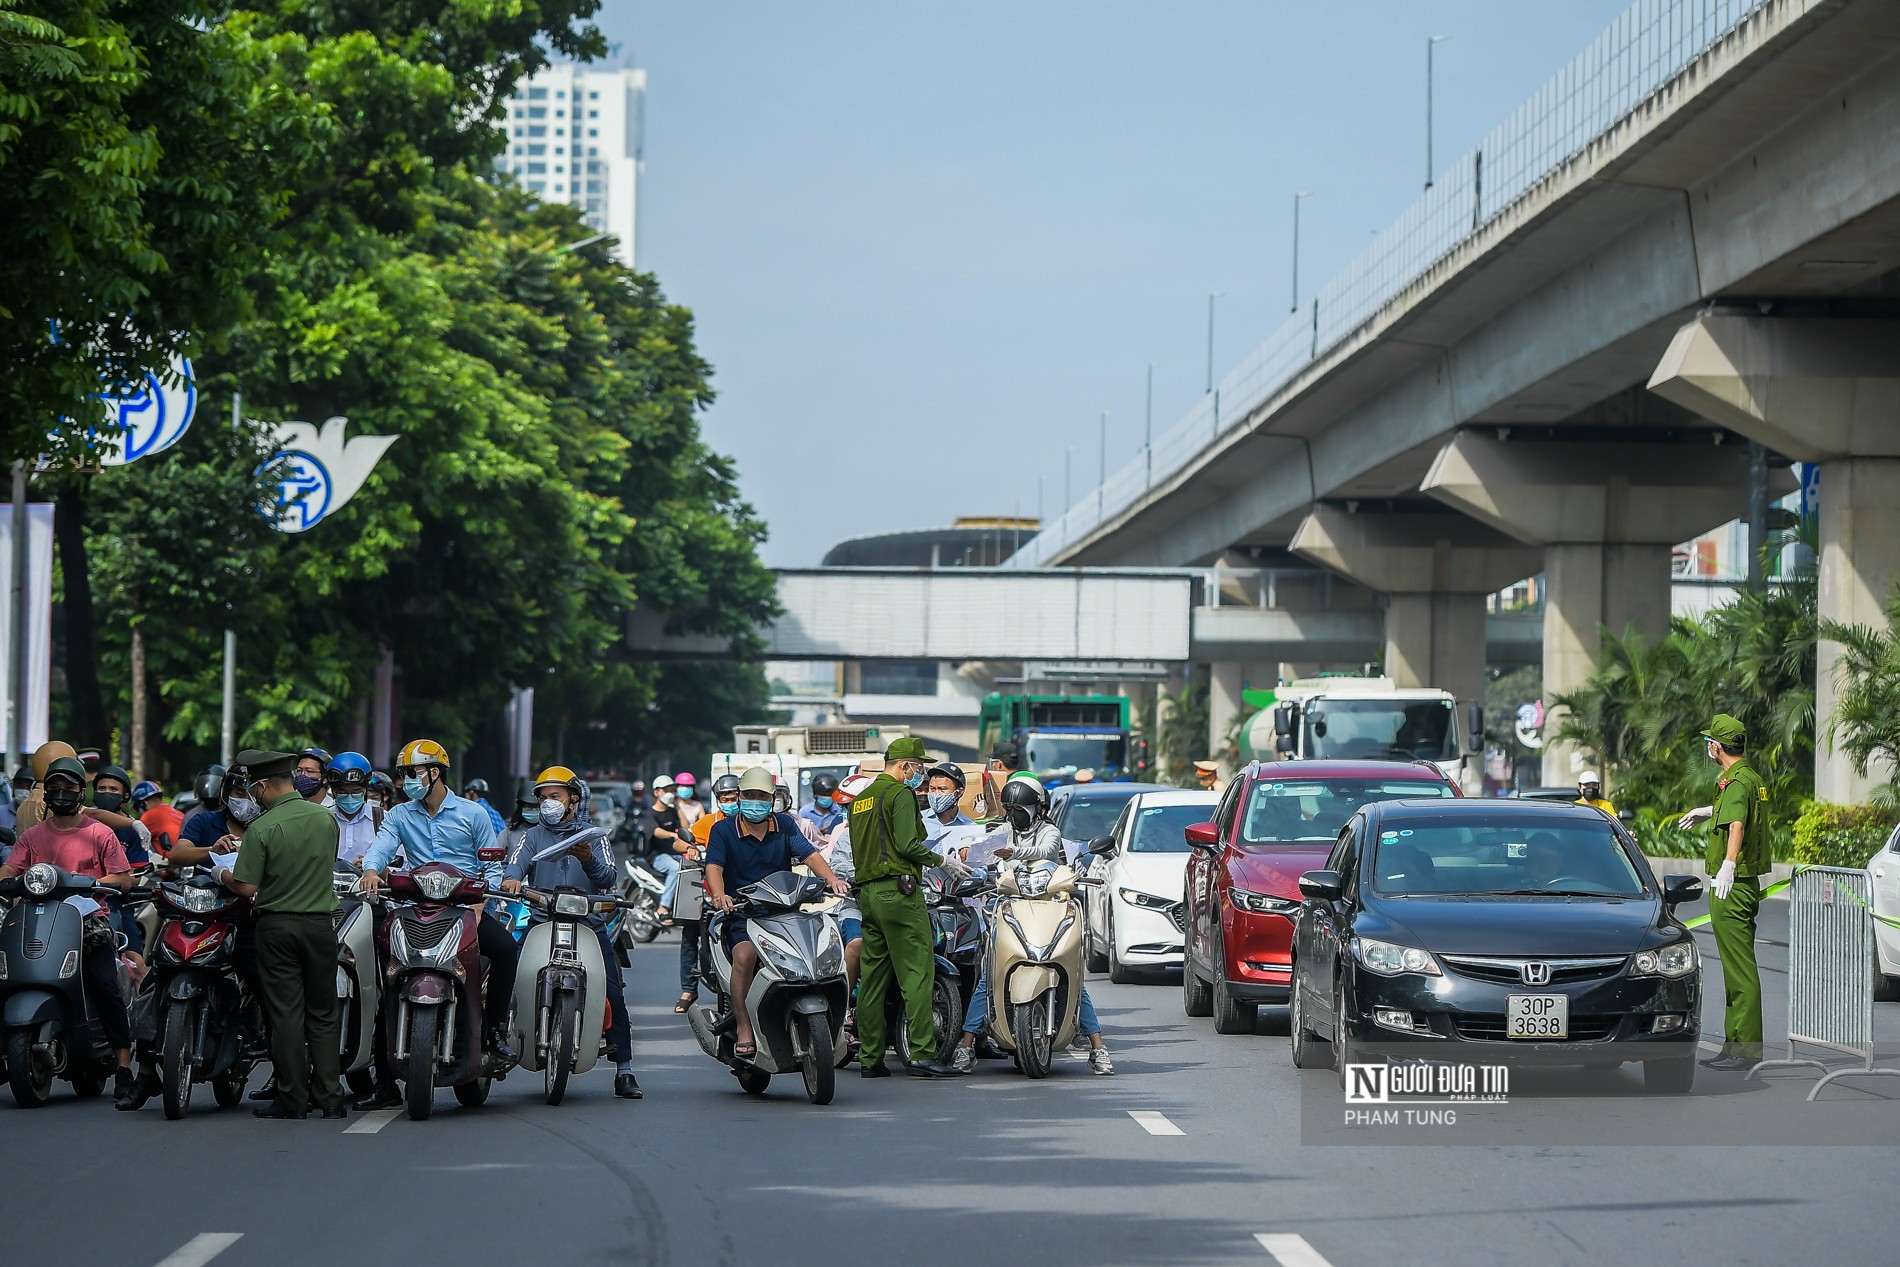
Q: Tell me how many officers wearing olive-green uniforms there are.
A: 3